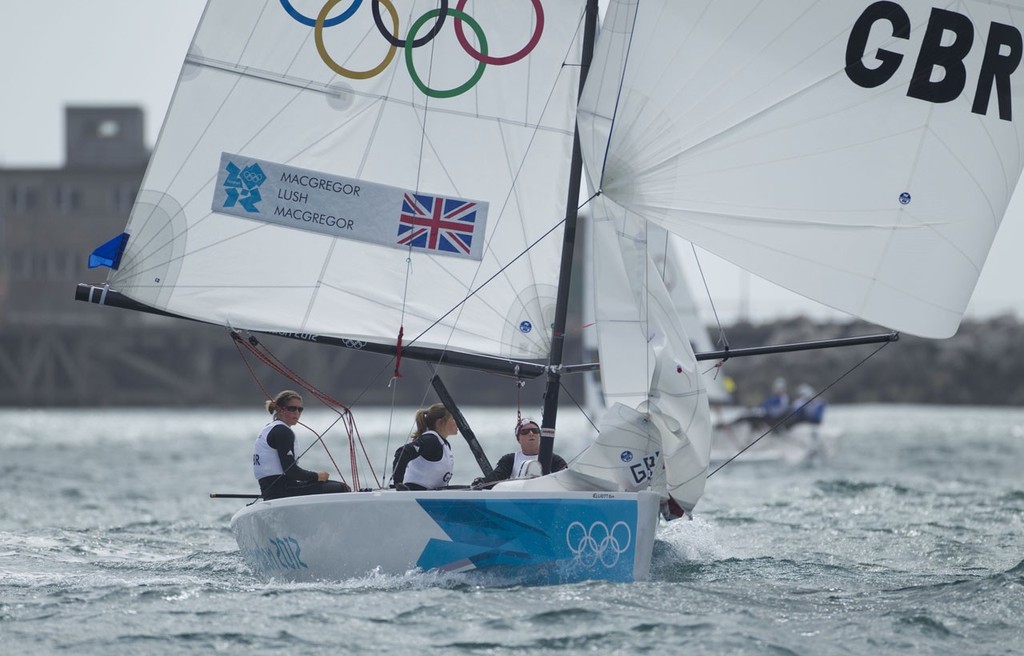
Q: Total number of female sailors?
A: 3